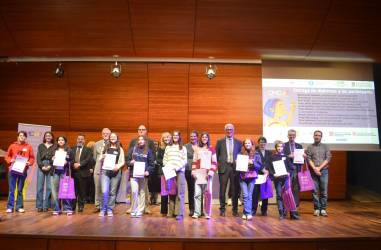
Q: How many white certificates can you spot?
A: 11